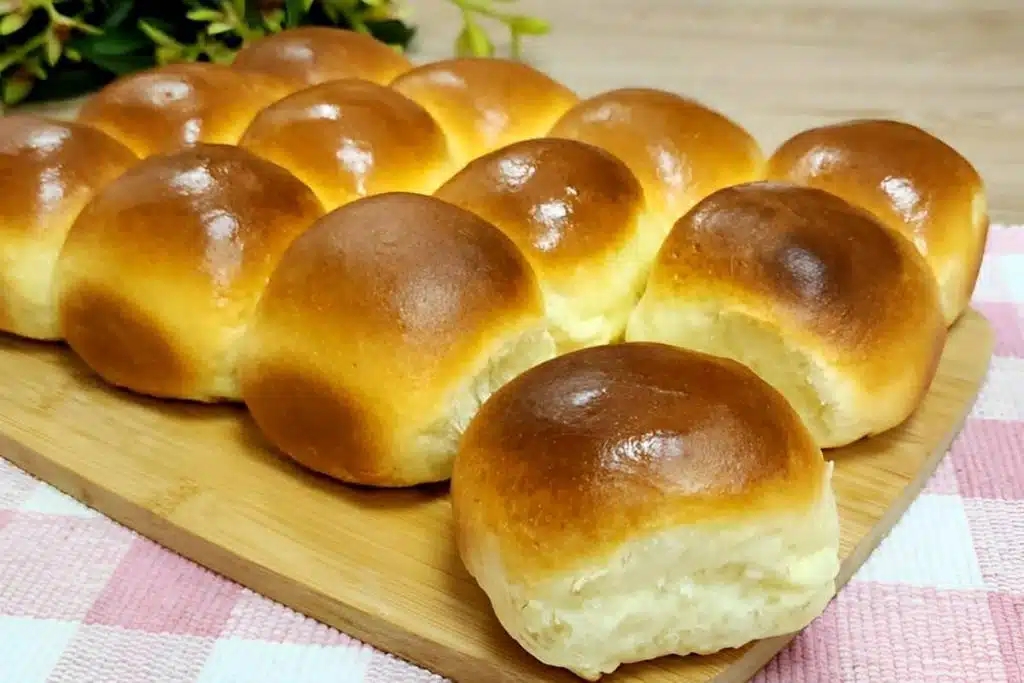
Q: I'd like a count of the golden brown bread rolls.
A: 12